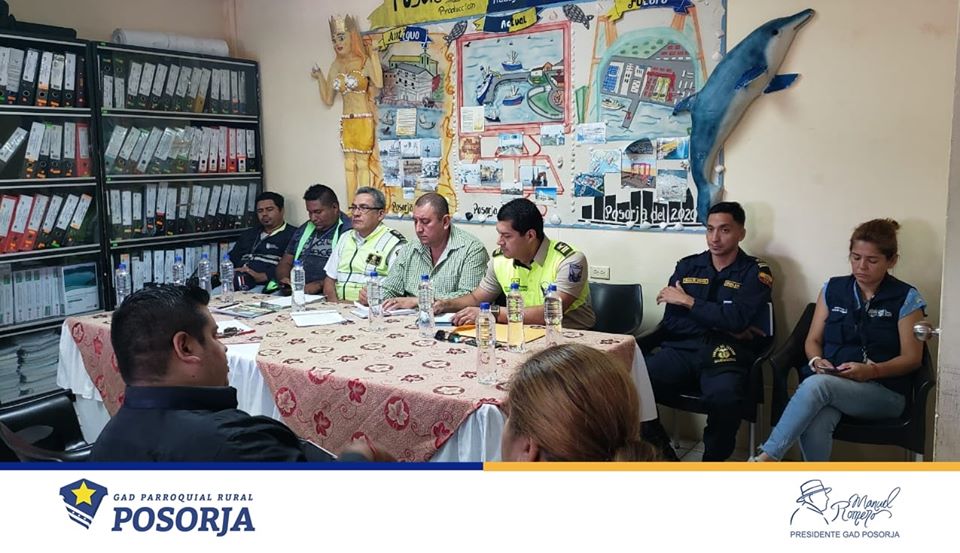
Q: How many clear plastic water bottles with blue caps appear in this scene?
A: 10